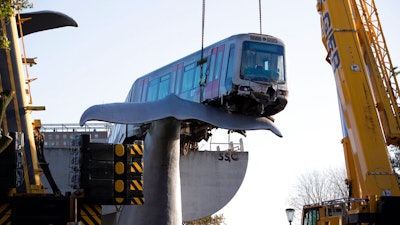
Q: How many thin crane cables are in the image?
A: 2